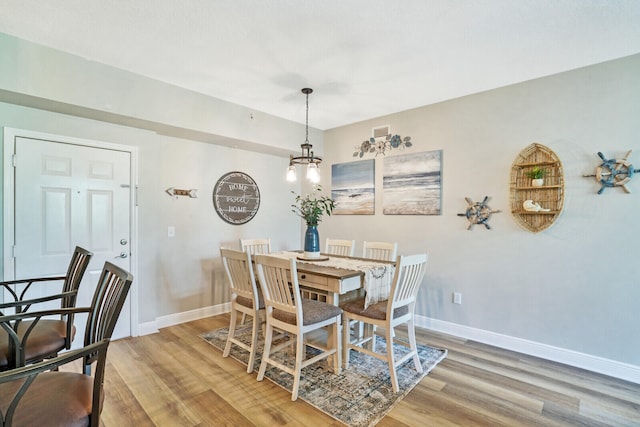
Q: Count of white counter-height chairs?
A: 6